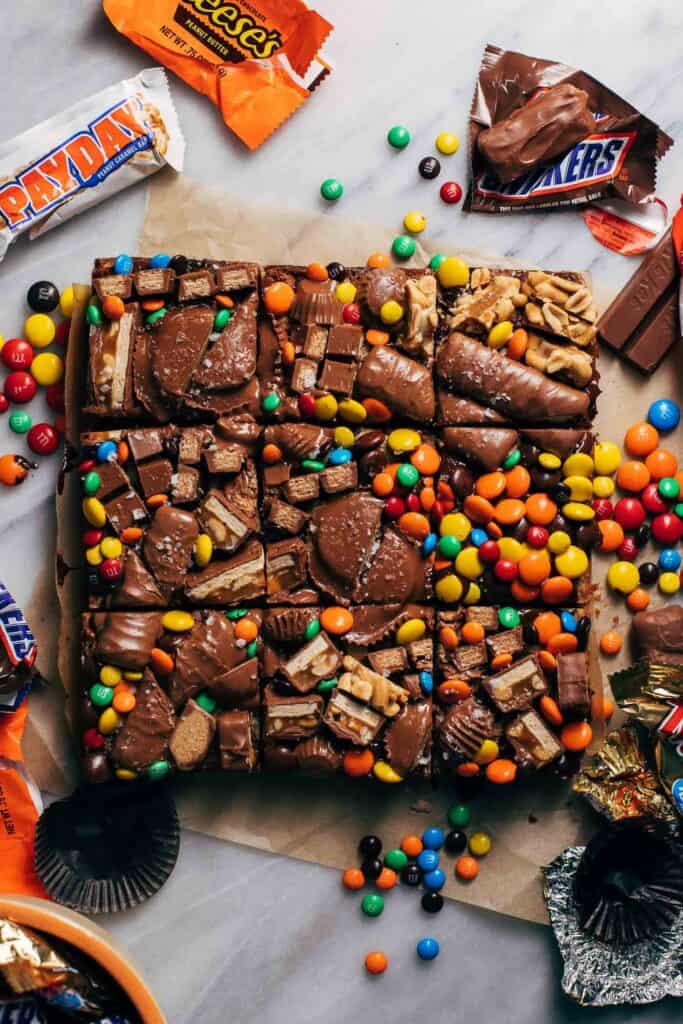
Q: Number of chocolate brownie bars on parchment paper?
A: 9